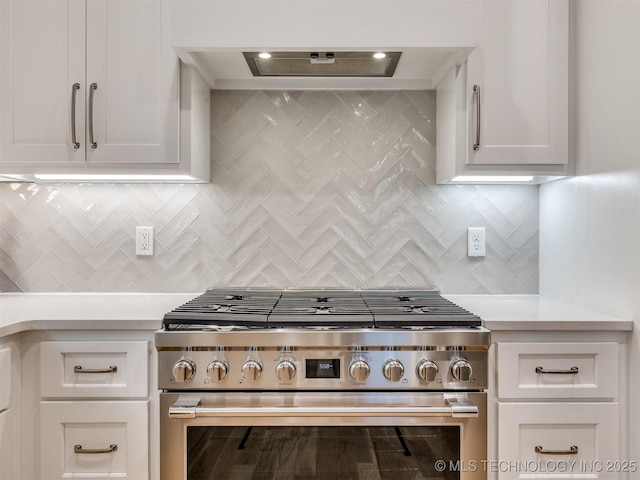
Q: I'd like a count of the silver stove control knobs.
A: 8